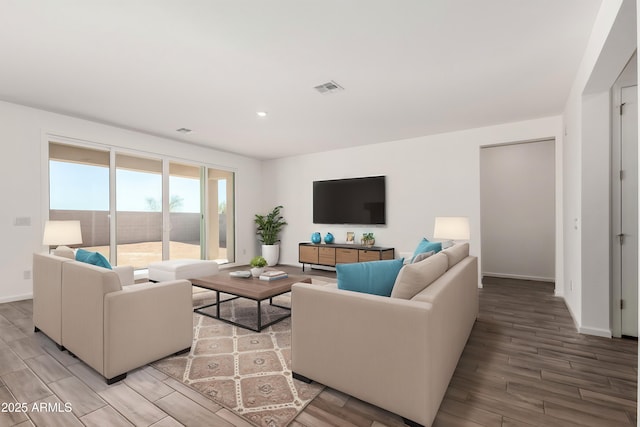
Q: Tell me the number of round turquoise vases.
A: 2